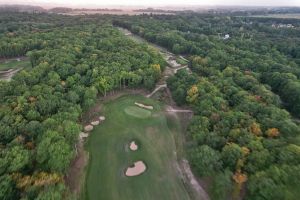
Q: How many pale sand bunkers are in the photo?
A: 7